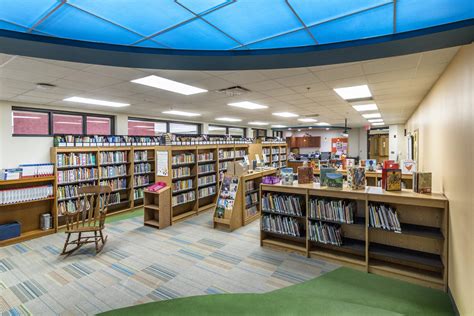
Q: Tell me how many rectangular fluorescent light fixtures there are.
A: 15